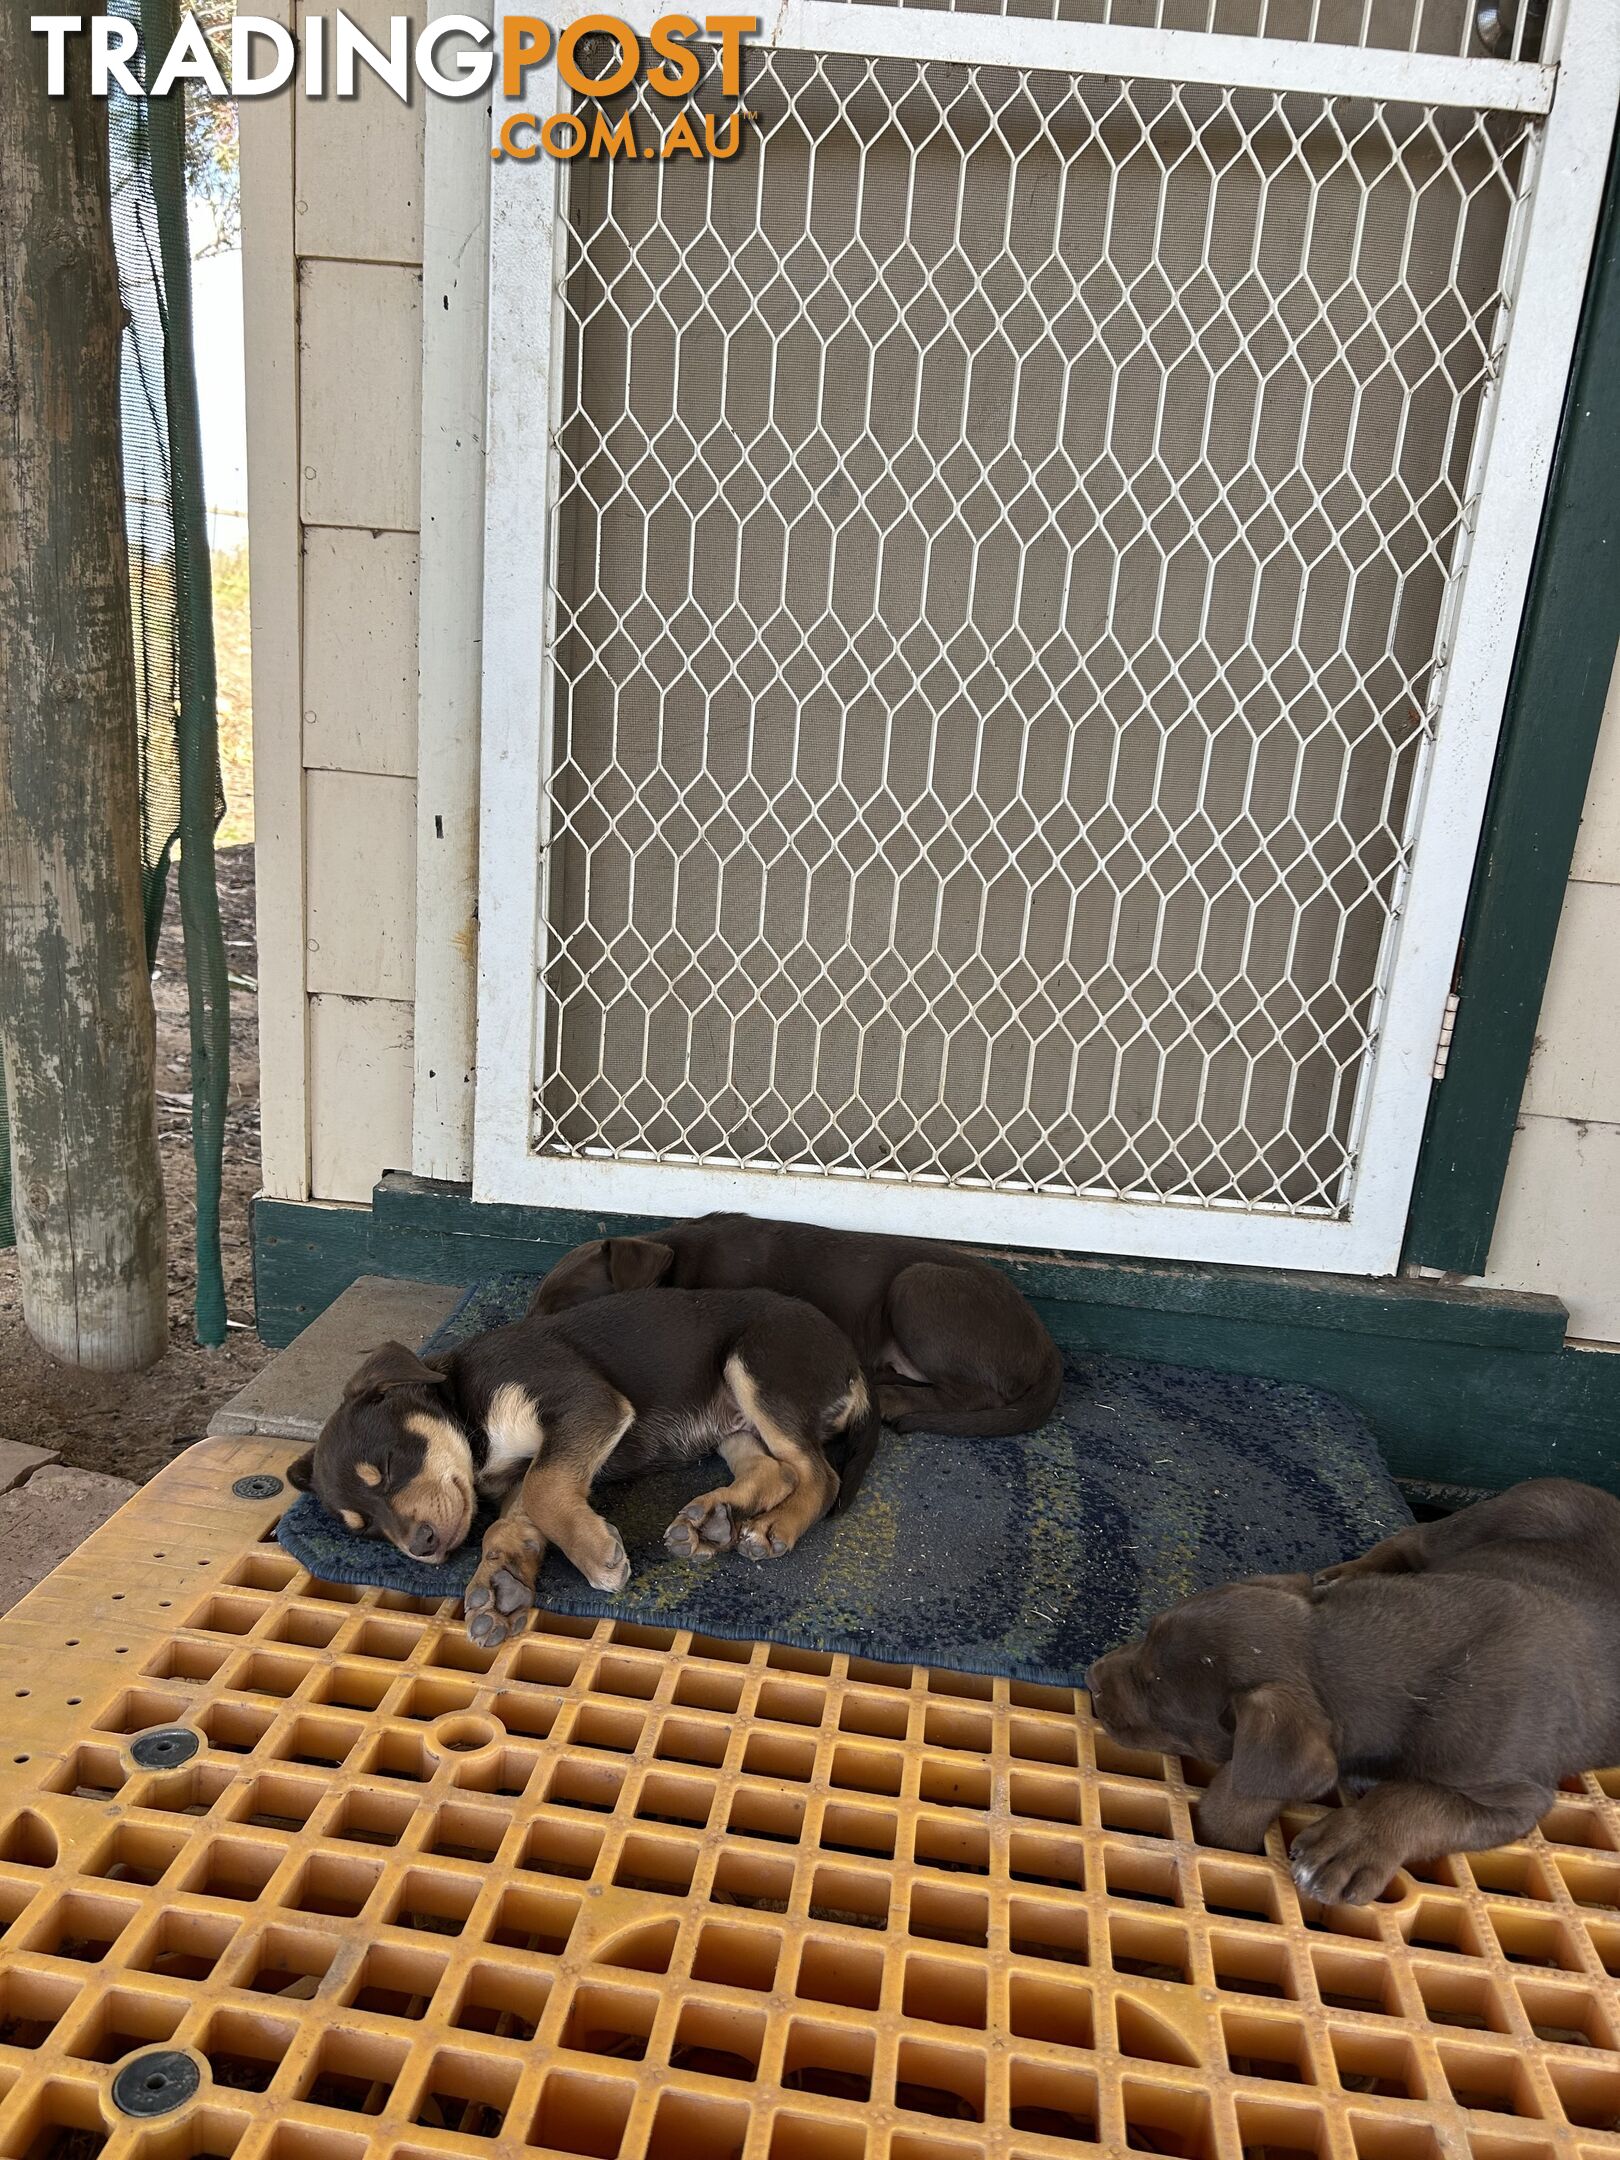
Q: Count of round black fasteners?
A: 3